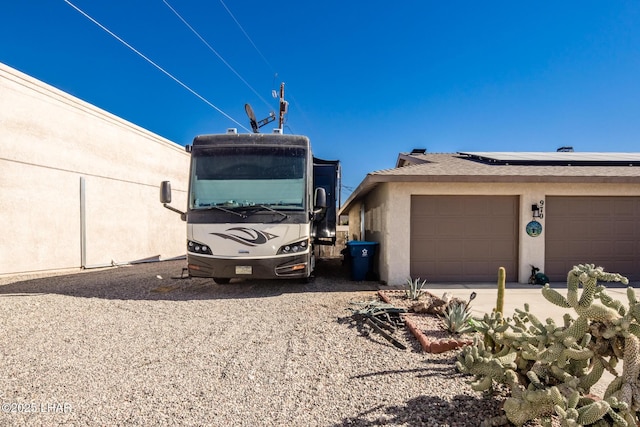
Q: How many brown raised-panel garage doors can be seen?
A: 2